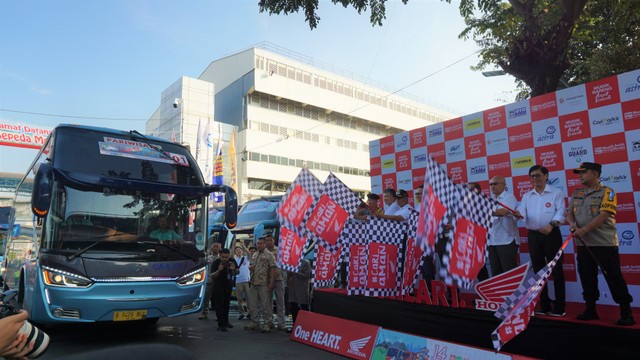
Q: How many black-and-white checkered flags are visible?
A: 10